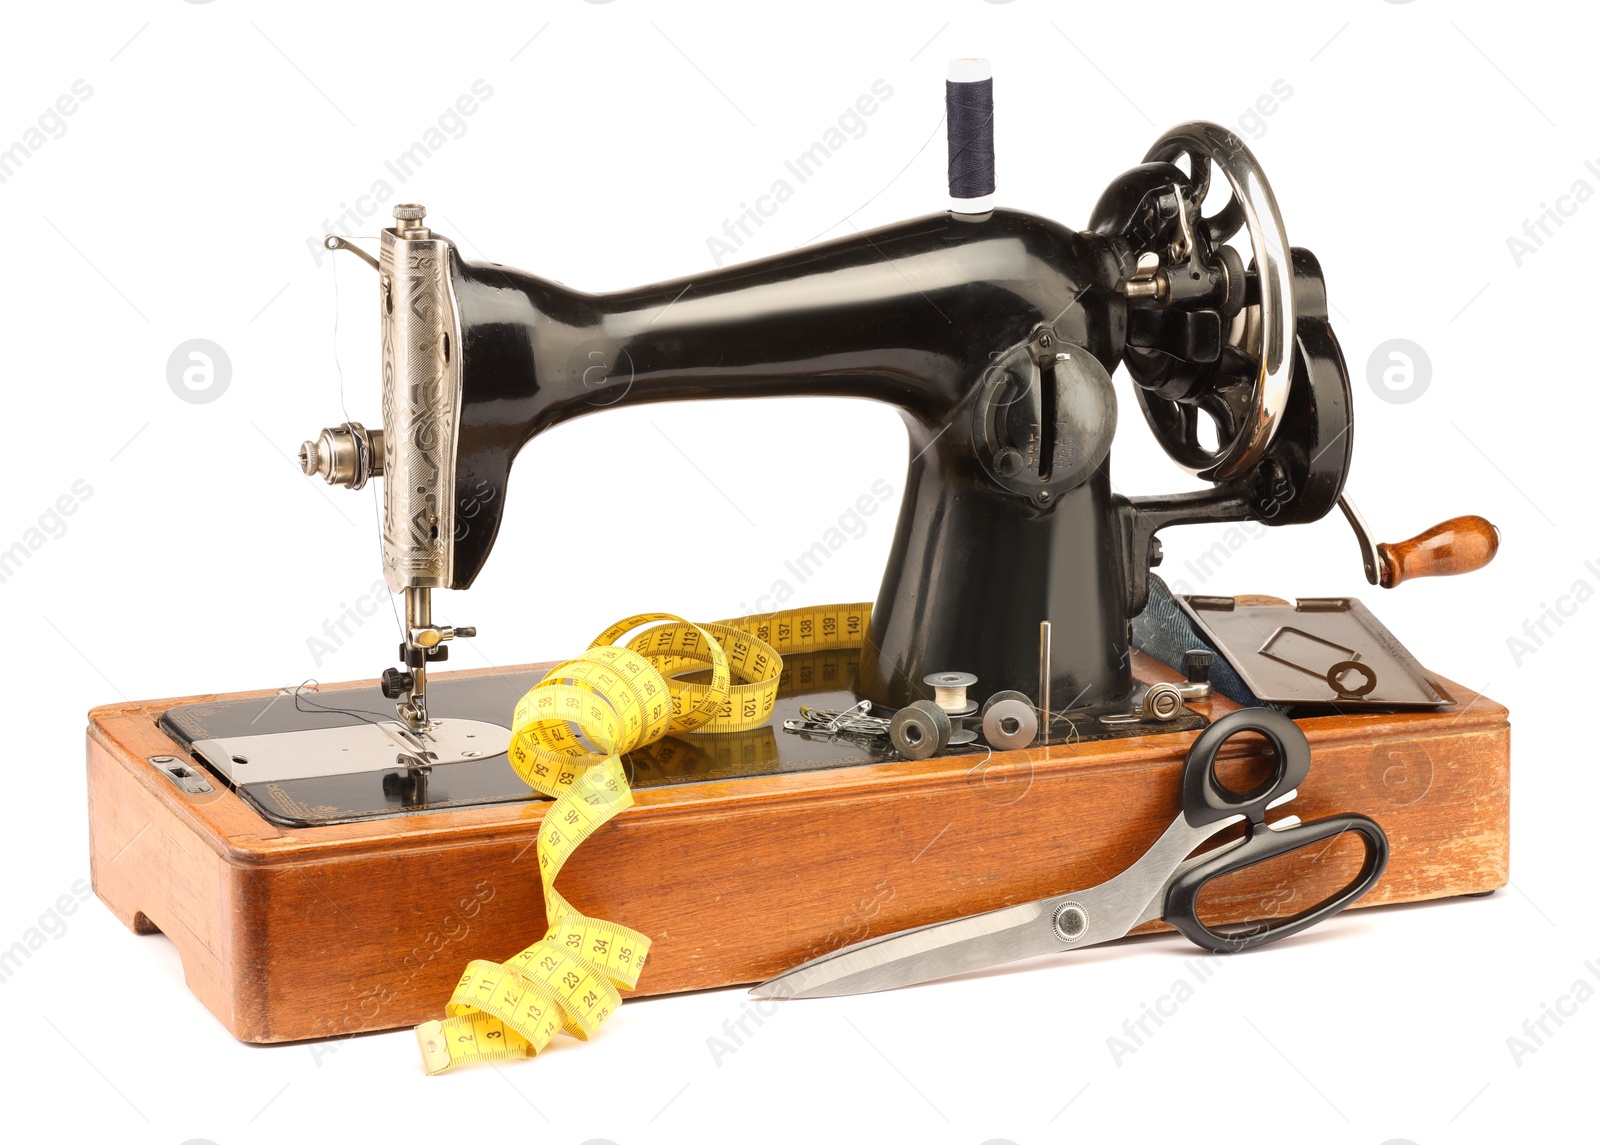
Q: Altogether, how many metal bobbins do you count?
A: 4